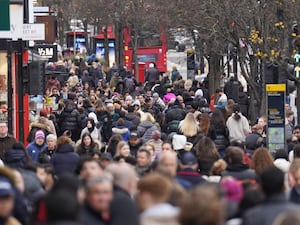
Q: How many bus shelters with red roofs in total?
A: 2